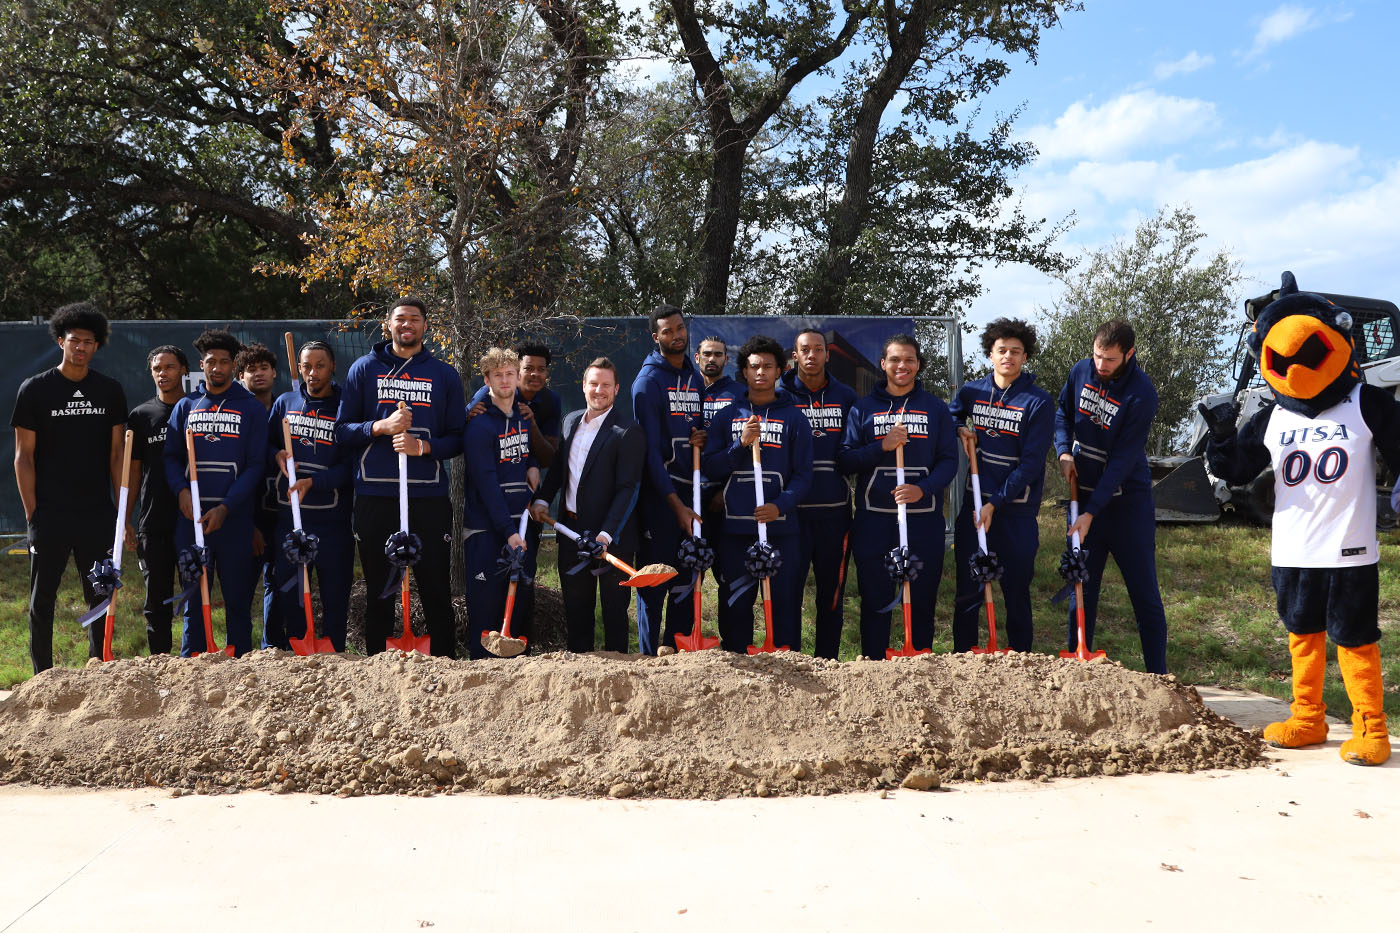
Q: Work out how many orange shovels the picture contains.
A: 11